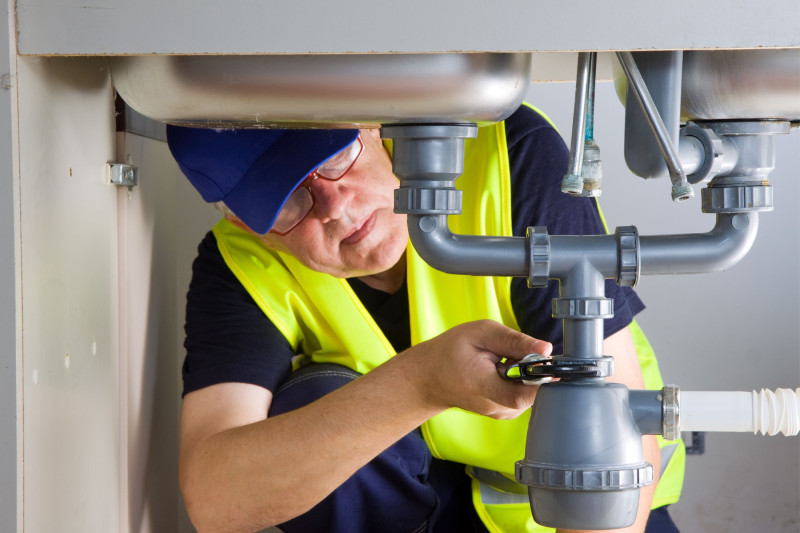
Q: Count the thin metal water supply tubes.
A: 3